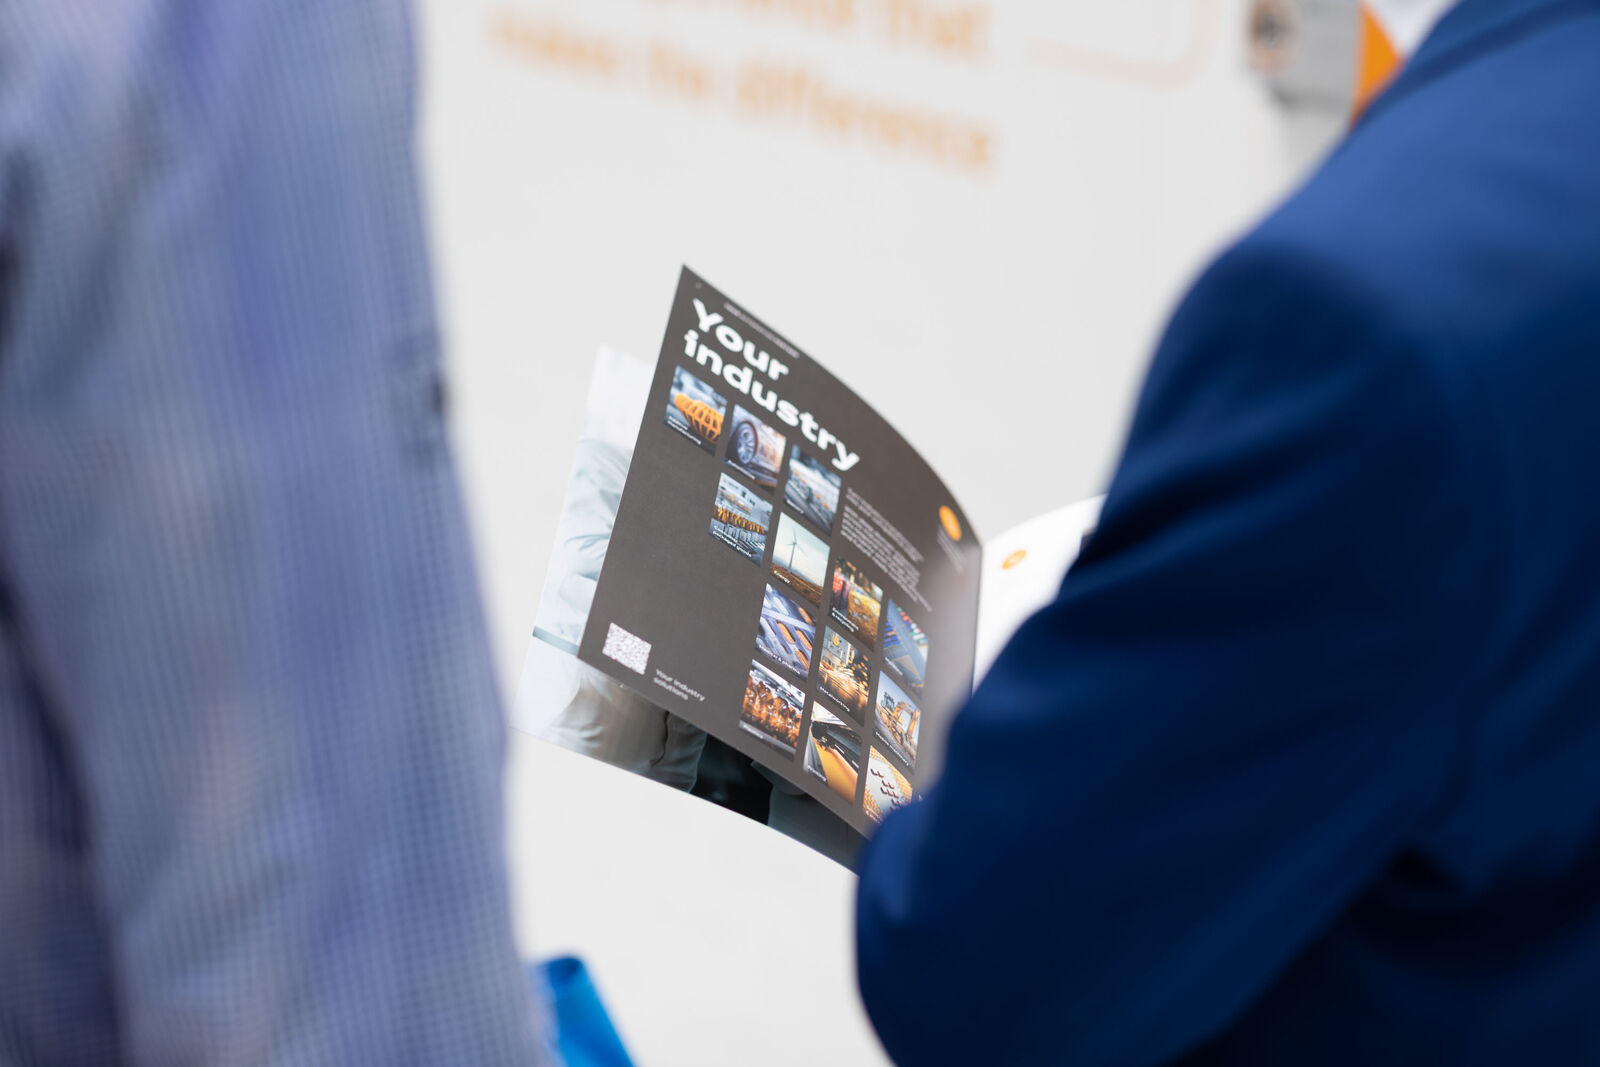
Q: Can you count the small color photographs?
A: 13